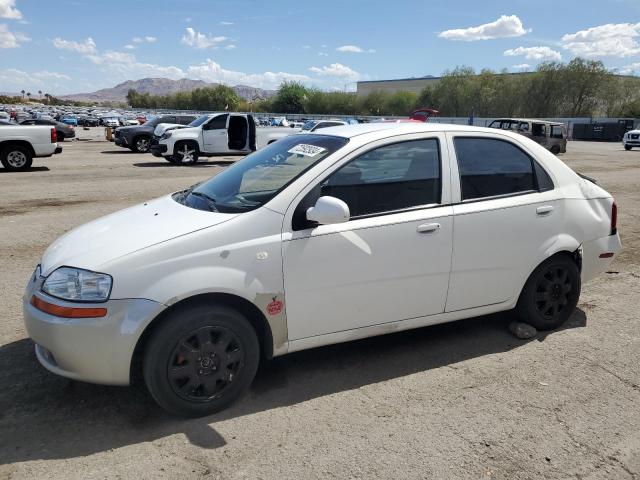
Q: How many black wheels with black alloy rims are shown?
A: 2